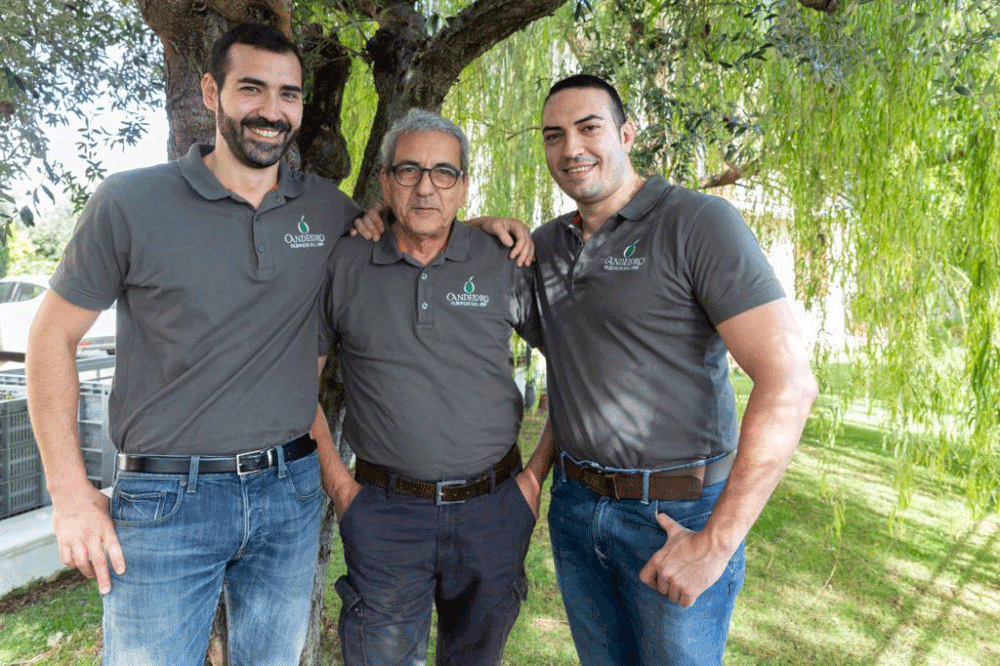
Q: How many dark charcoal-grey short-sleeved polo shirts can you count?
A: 3